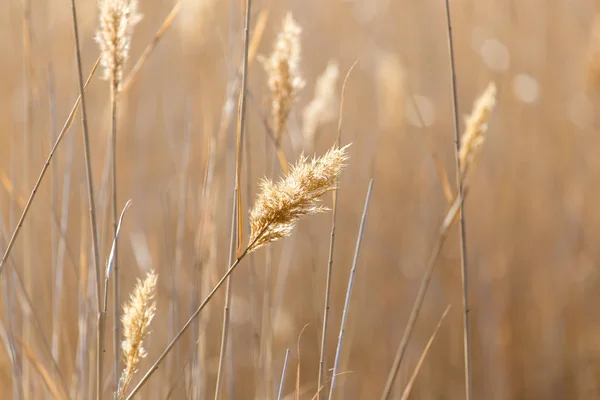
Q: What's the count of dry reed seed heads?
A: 6